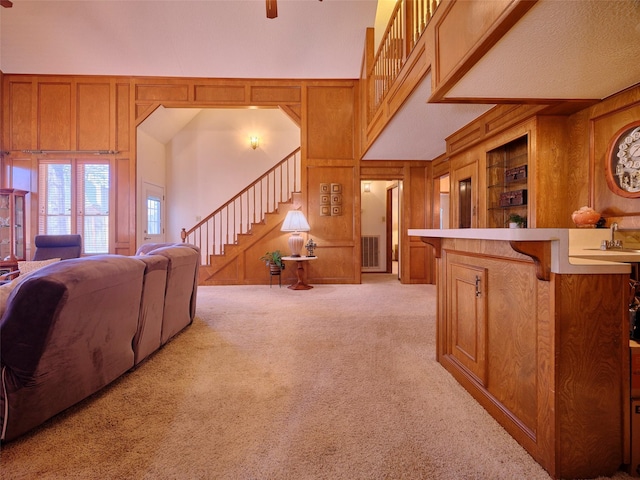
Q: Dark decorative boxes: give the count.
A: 2